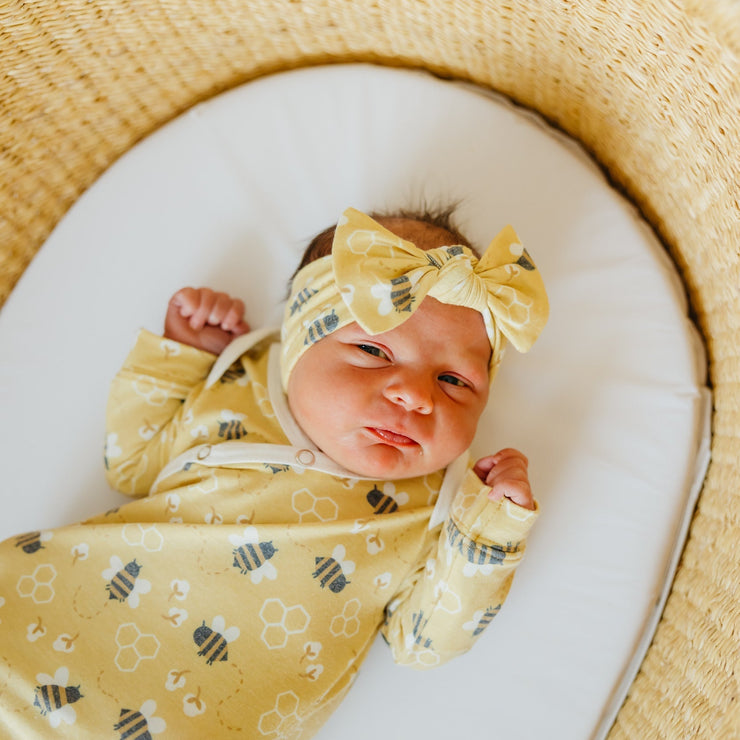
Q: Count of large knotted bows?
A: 1